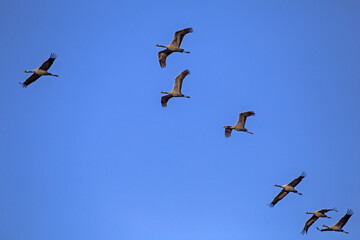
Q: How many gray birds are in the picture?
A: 7